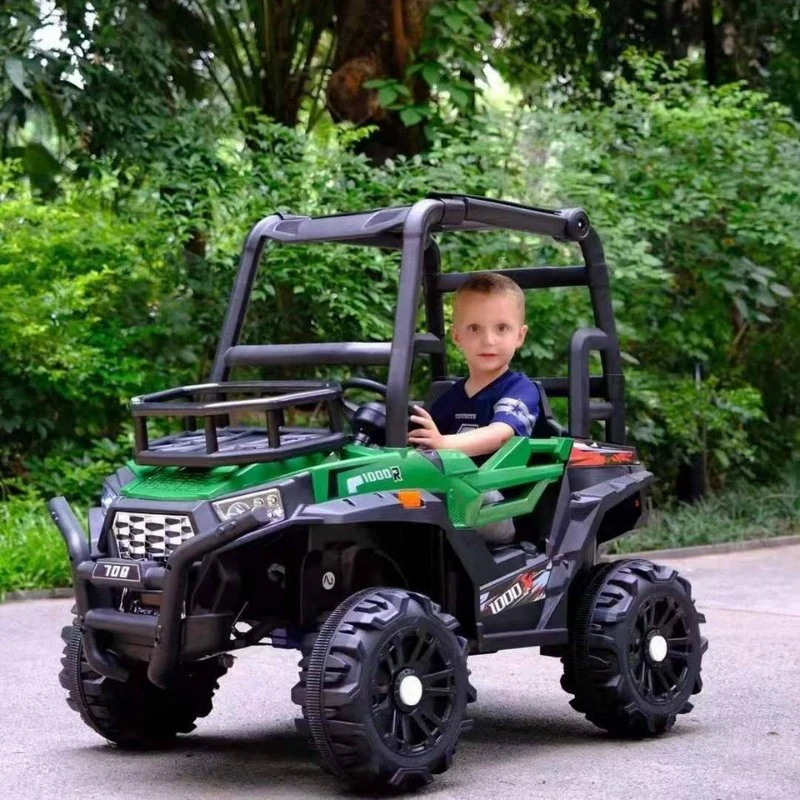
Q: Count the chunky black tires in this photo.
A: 3